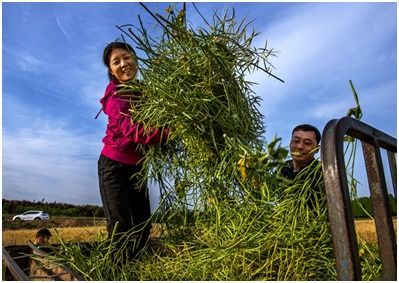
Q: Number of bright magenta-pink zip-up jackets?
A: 1